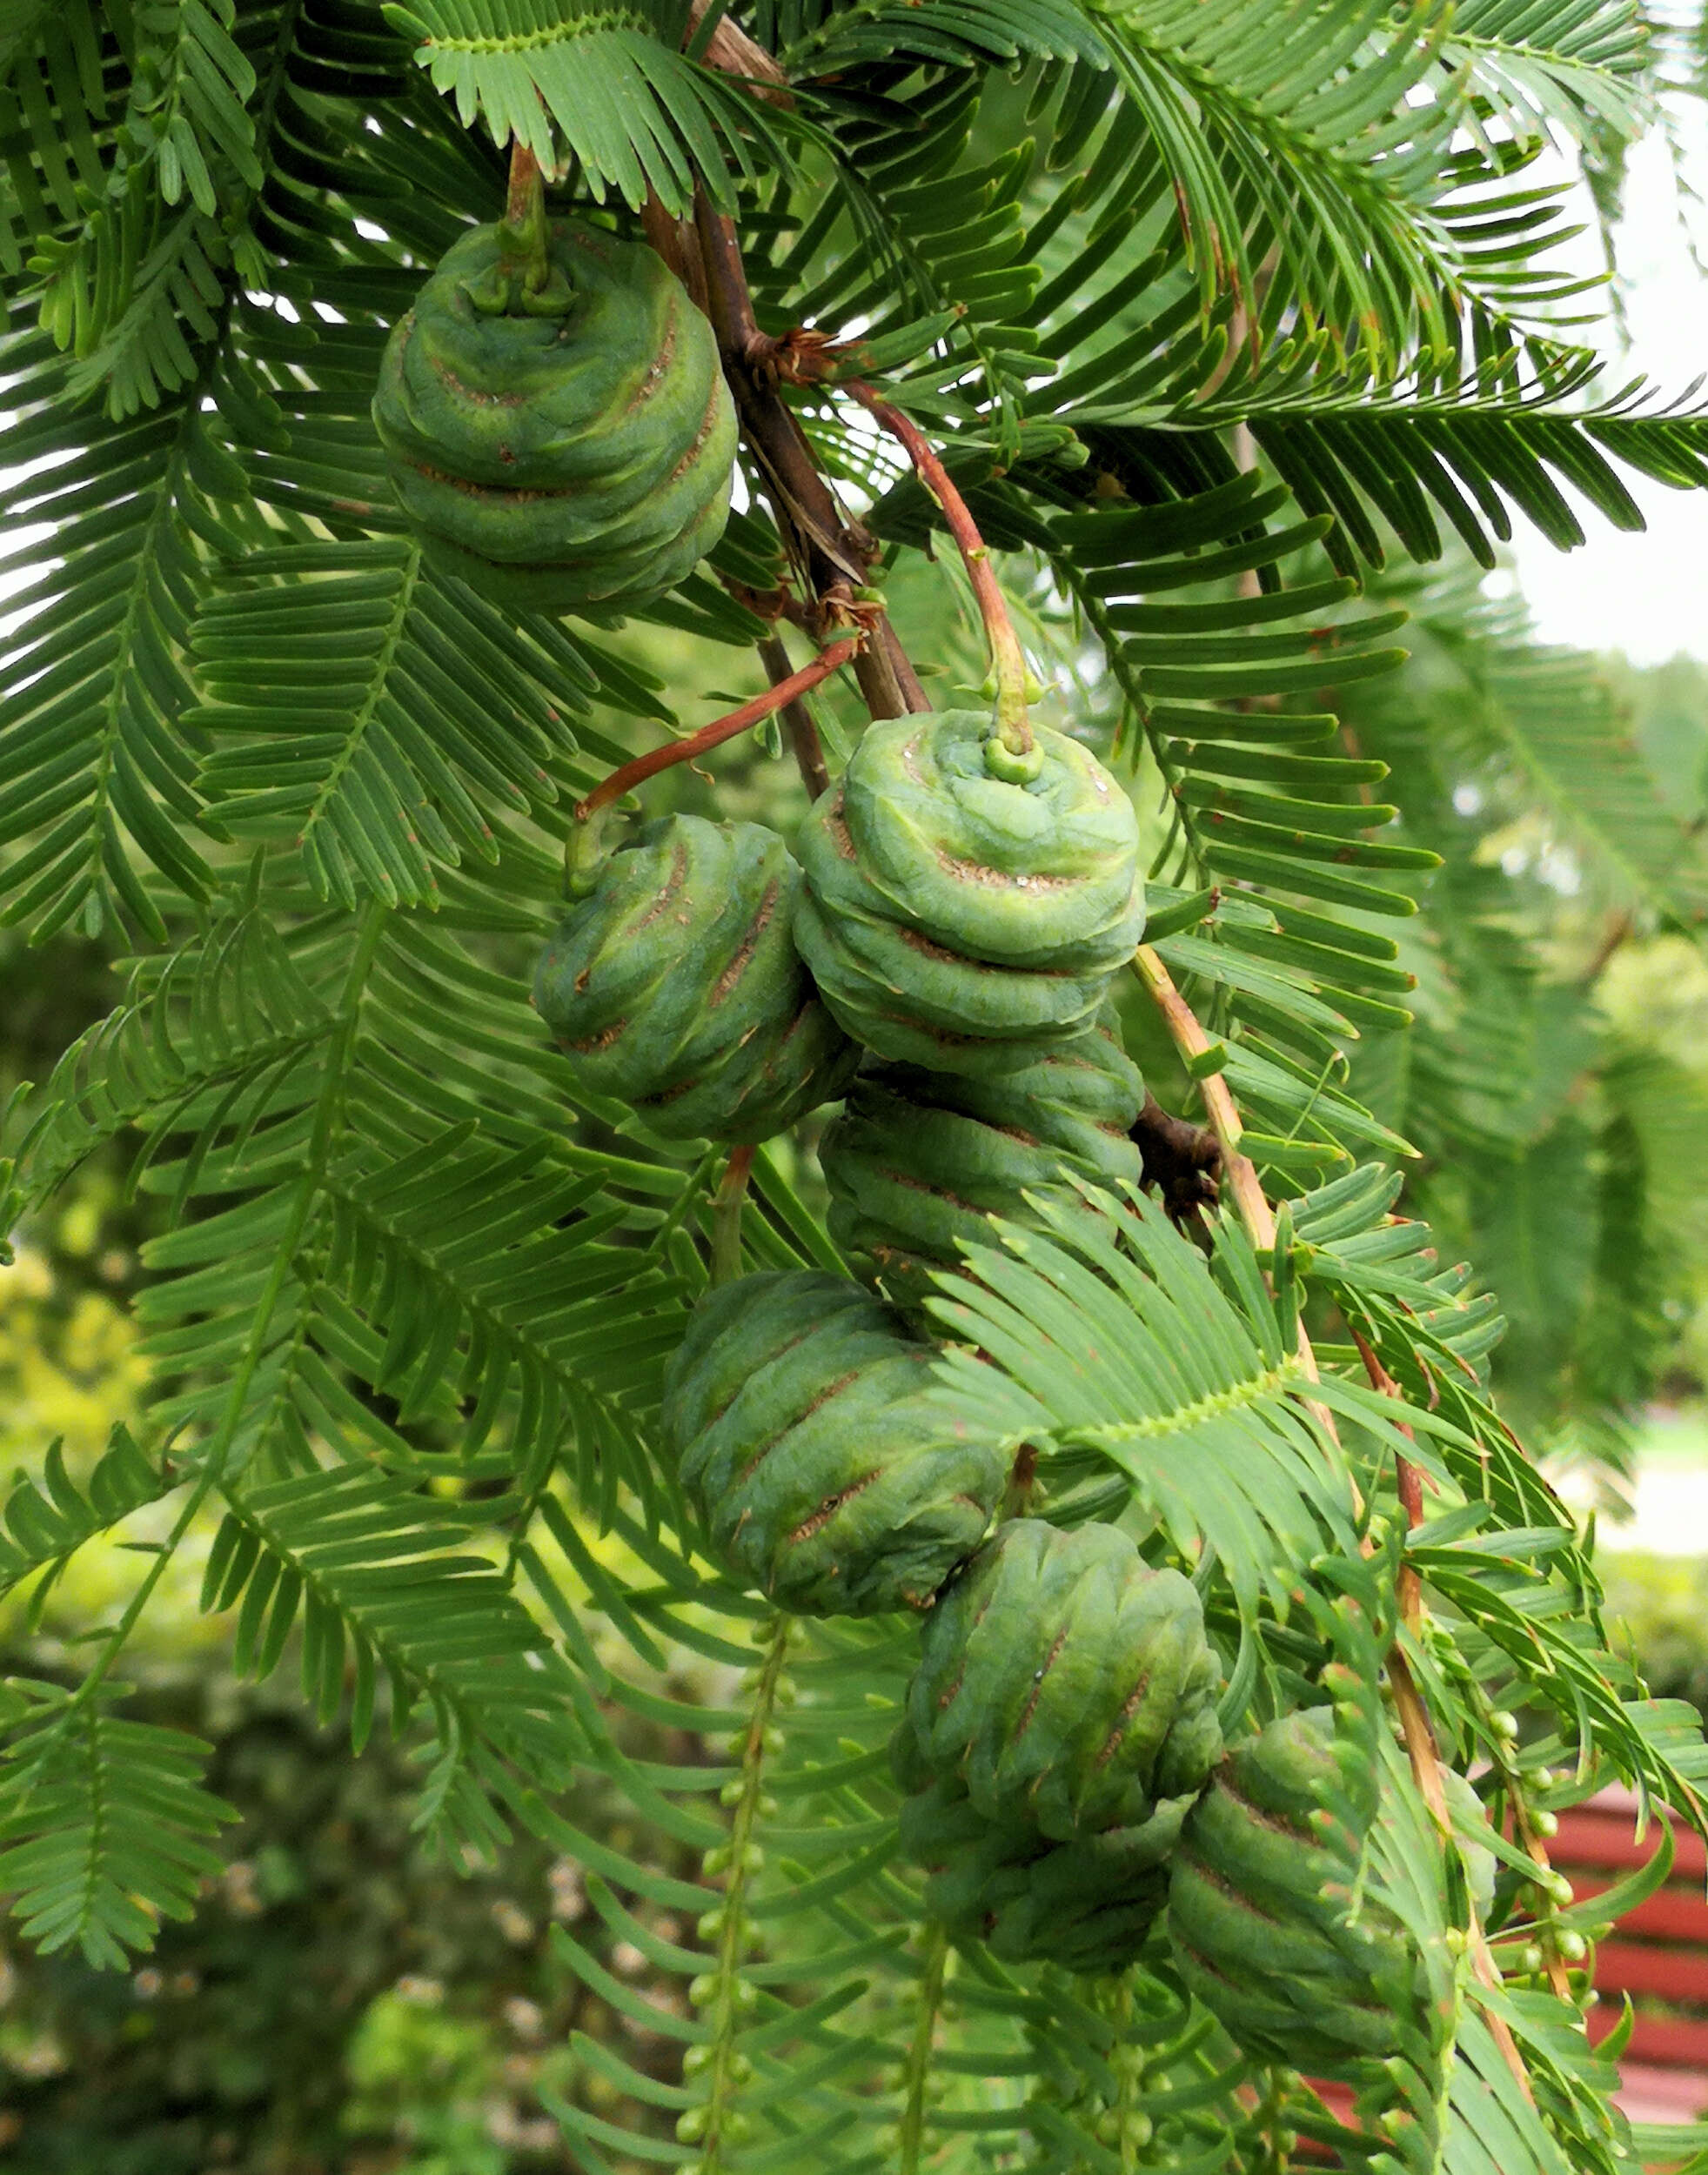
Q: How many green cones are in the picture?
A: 8